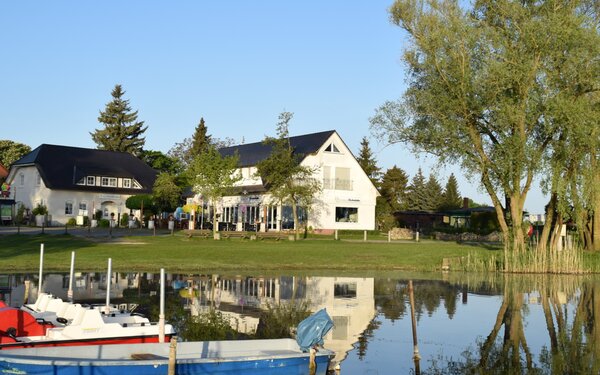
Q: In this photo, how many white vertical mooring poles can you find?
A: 4